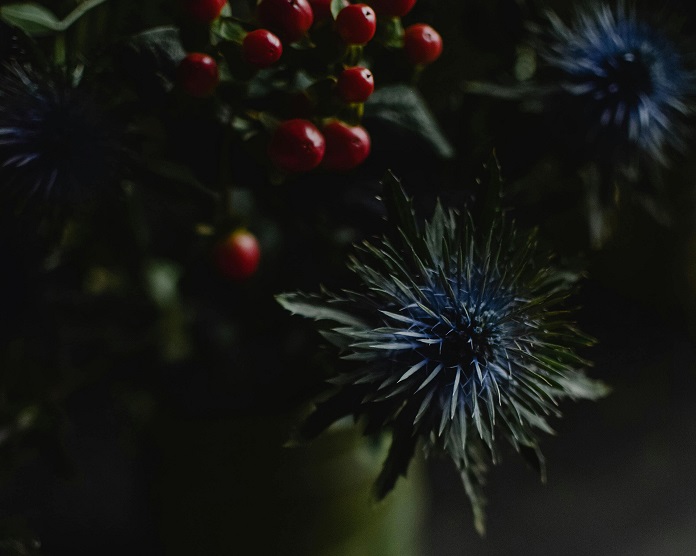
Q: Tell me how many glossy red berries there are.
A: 12